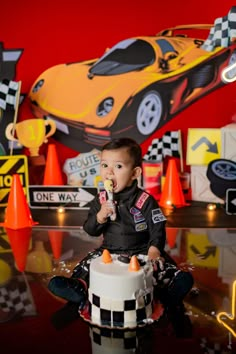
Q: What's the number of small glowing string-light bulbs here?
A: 3